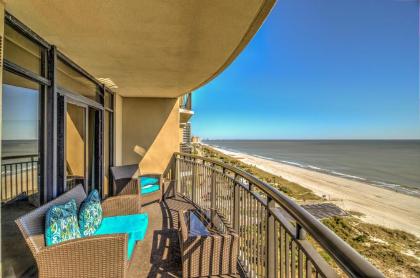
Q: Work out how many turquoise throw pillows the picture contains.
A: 2